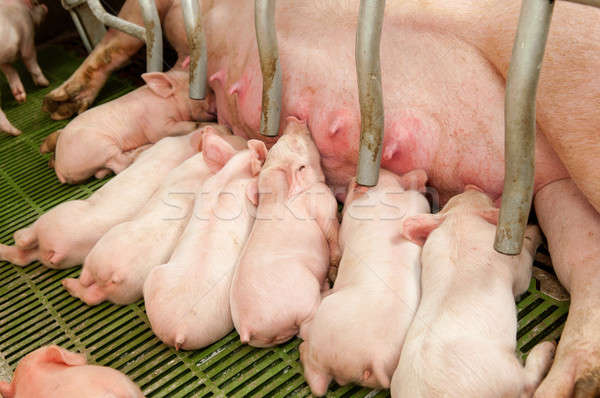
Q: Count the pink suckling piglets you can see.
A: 7